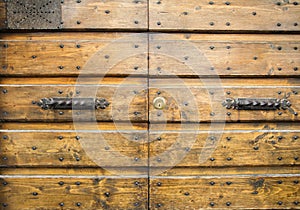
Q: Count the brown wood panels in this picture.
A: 10